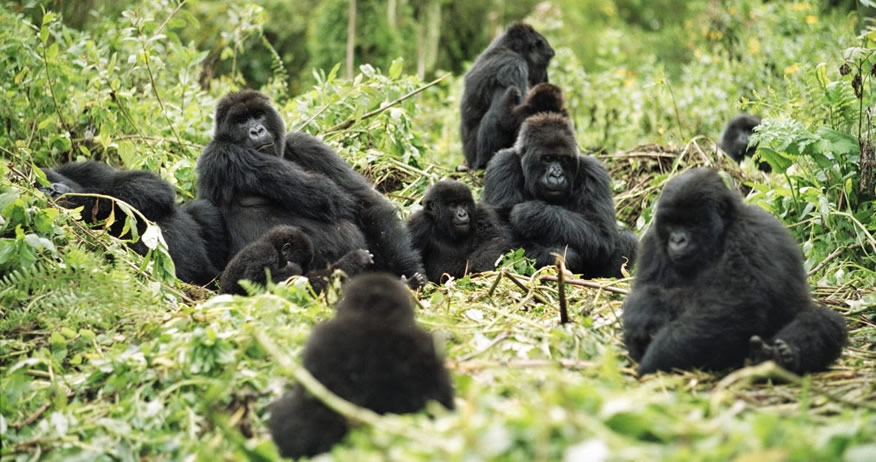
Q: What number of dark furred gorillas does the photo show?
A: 10